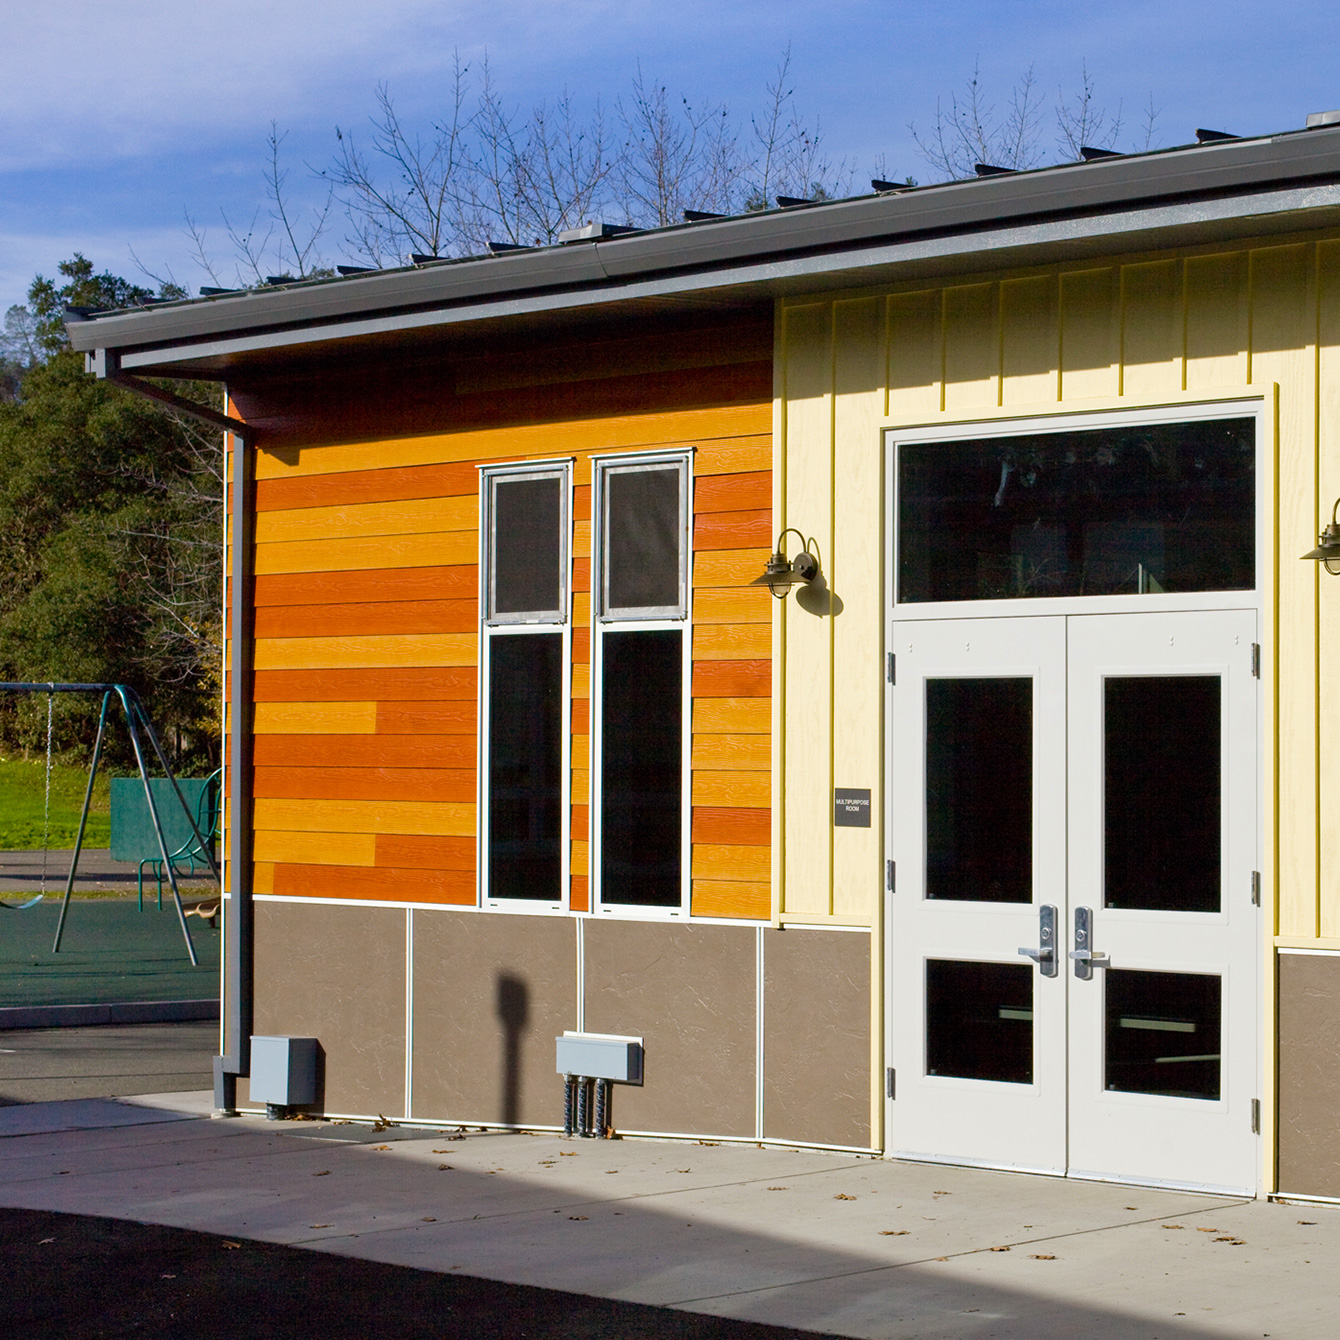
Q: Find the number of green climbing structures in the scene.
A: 1